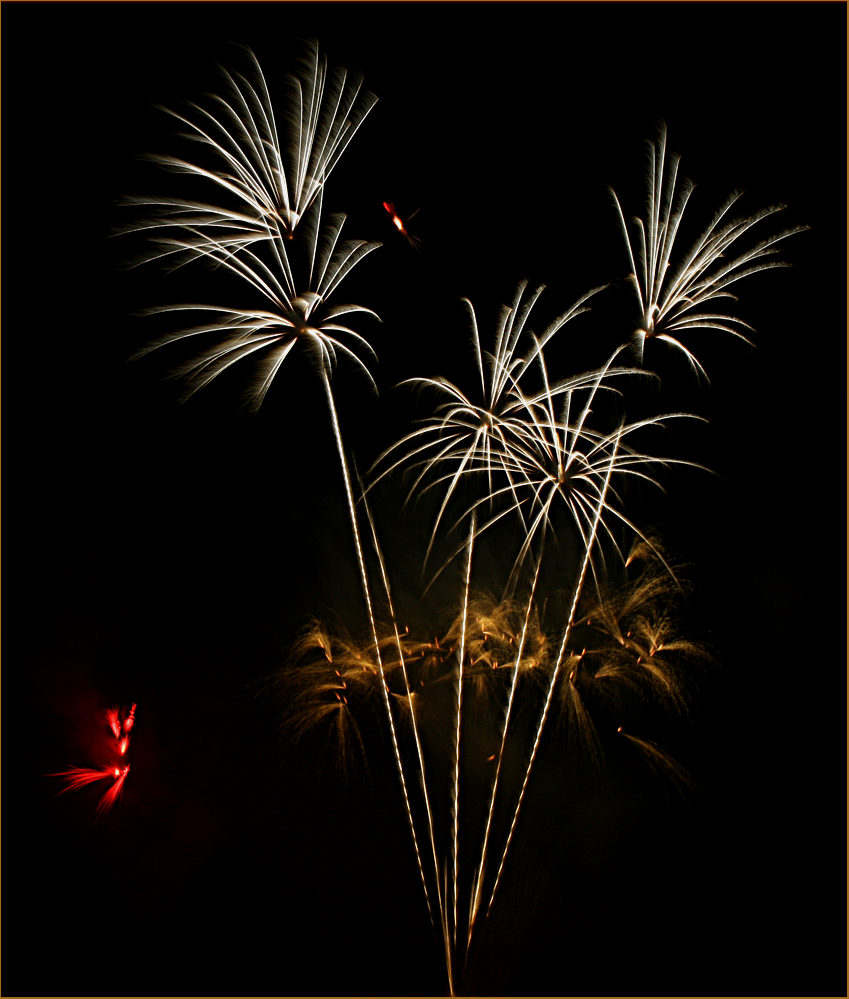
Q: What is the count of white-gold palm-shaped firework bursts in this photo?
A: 5